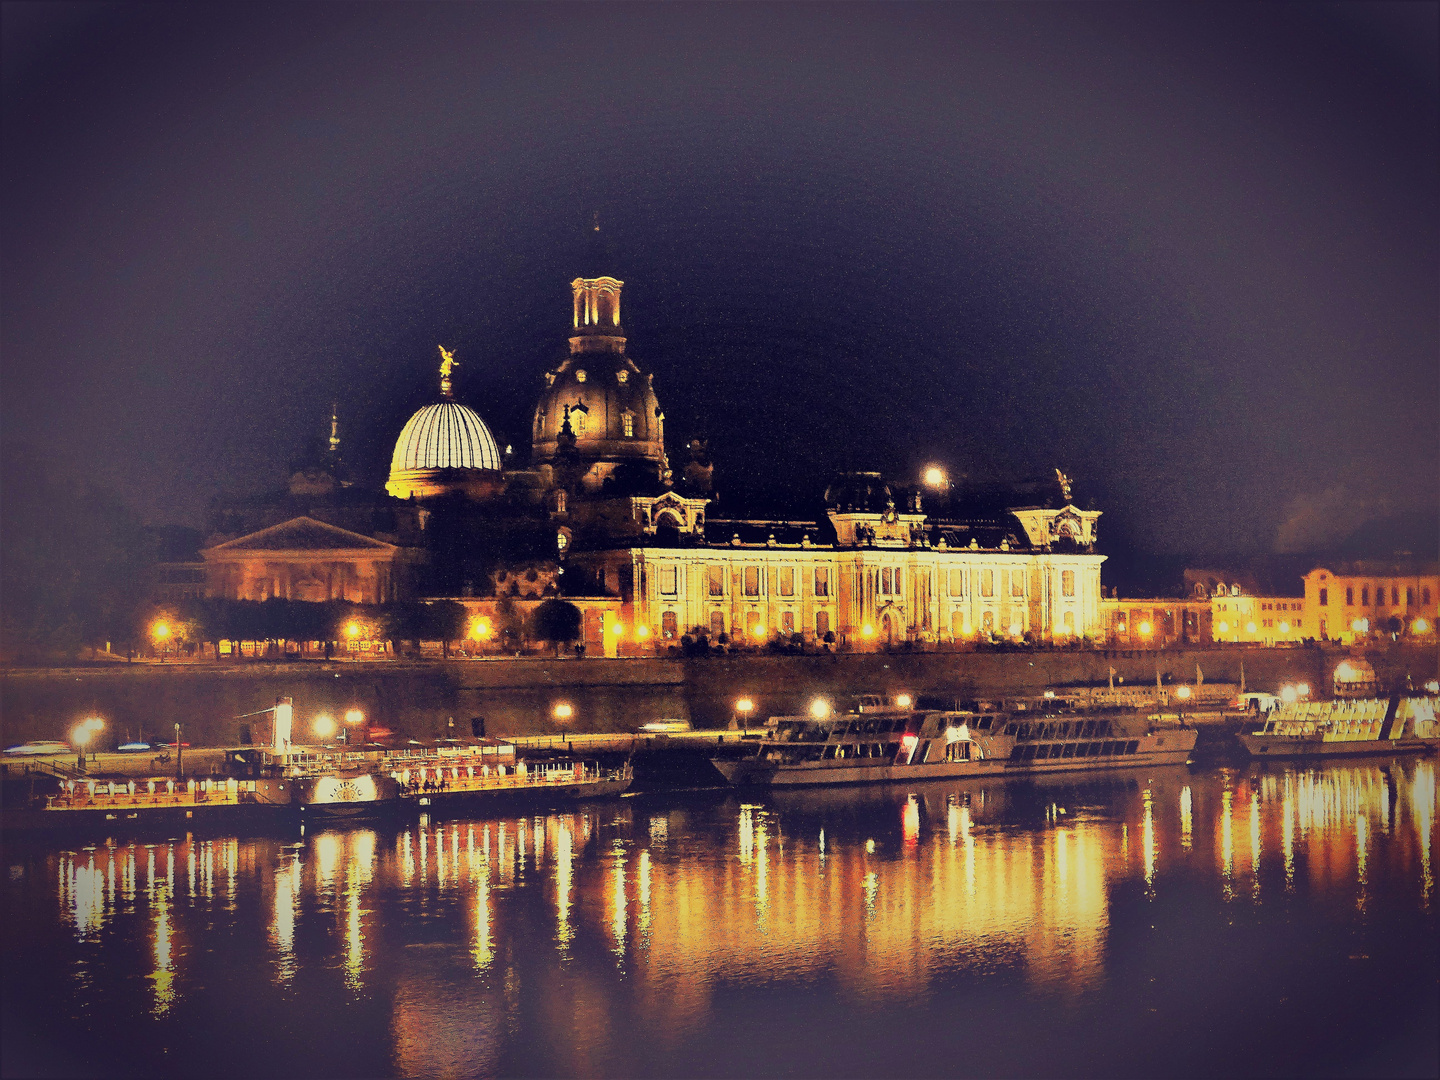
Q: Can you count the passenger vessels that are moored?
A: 3